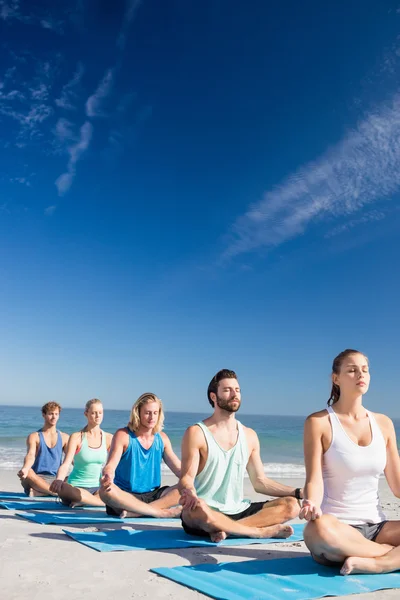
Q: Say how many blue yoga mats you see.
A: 5